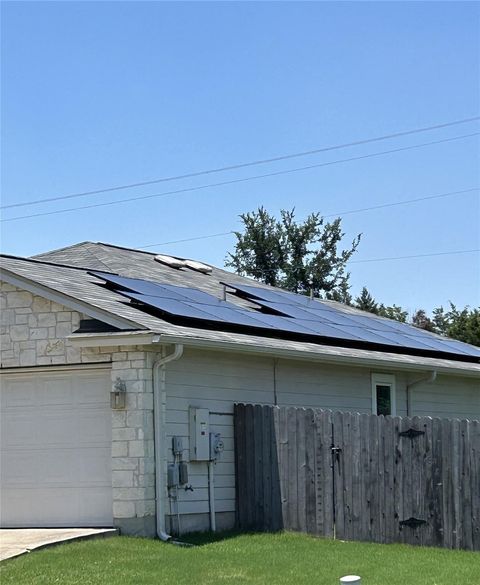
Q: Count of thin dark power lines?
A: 4